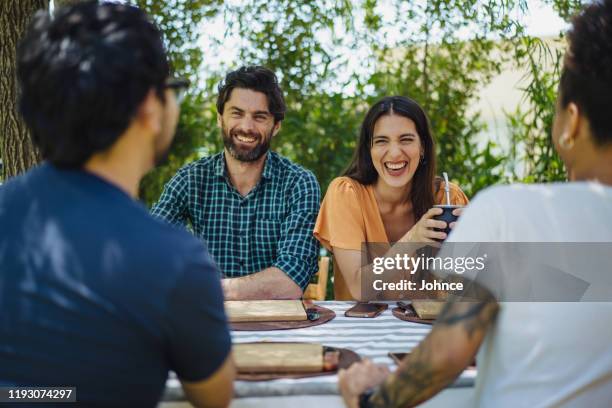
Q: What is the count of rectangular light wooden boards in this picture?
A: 3